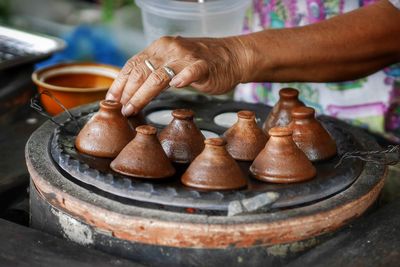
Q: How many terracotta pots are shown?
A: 8